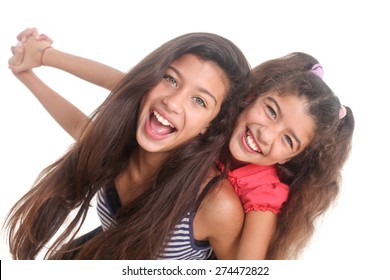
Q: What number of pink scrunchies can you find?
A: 2